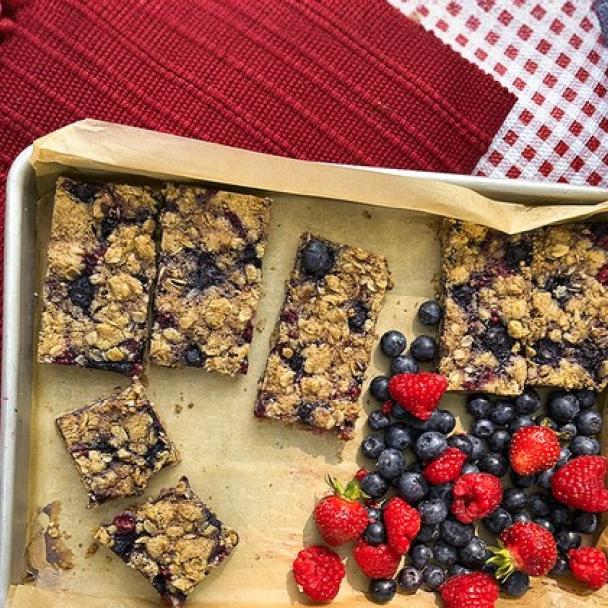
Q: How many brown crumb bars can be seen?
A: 7